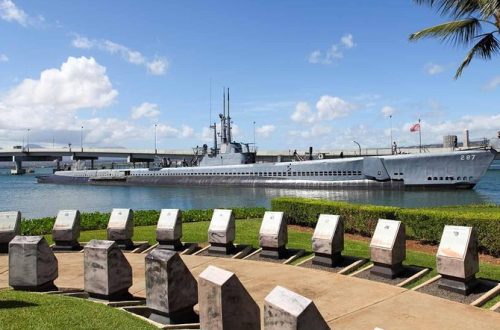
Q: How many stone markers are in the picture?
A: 14